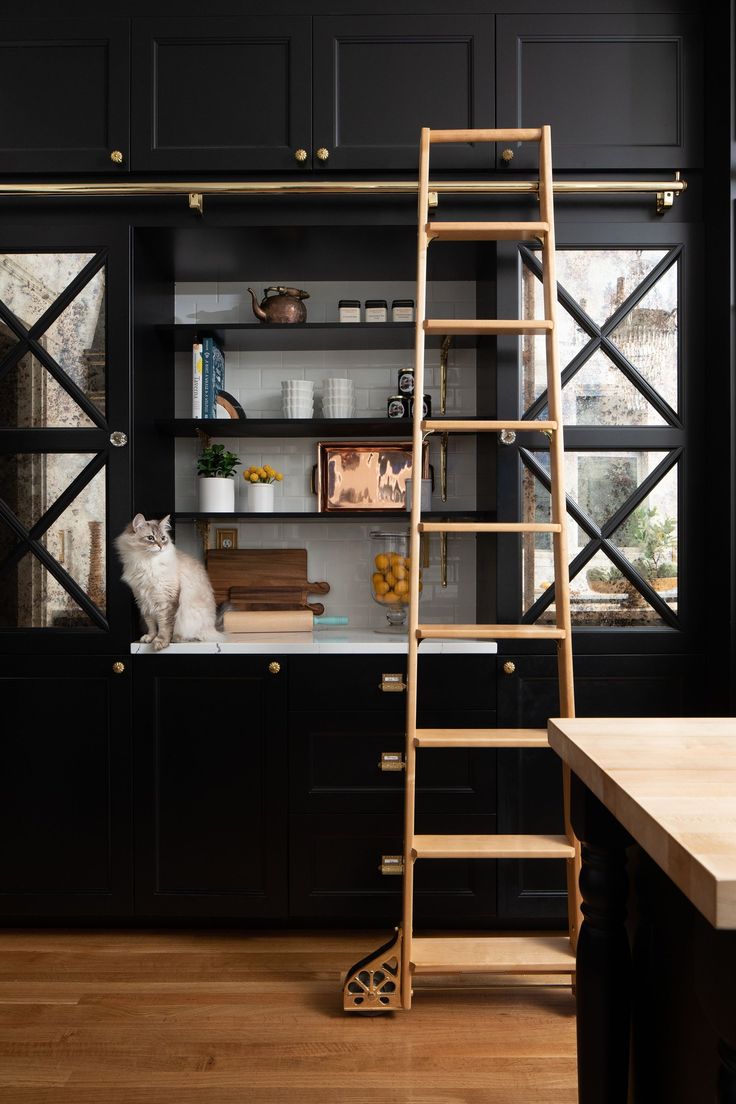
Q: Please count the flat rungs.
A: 8